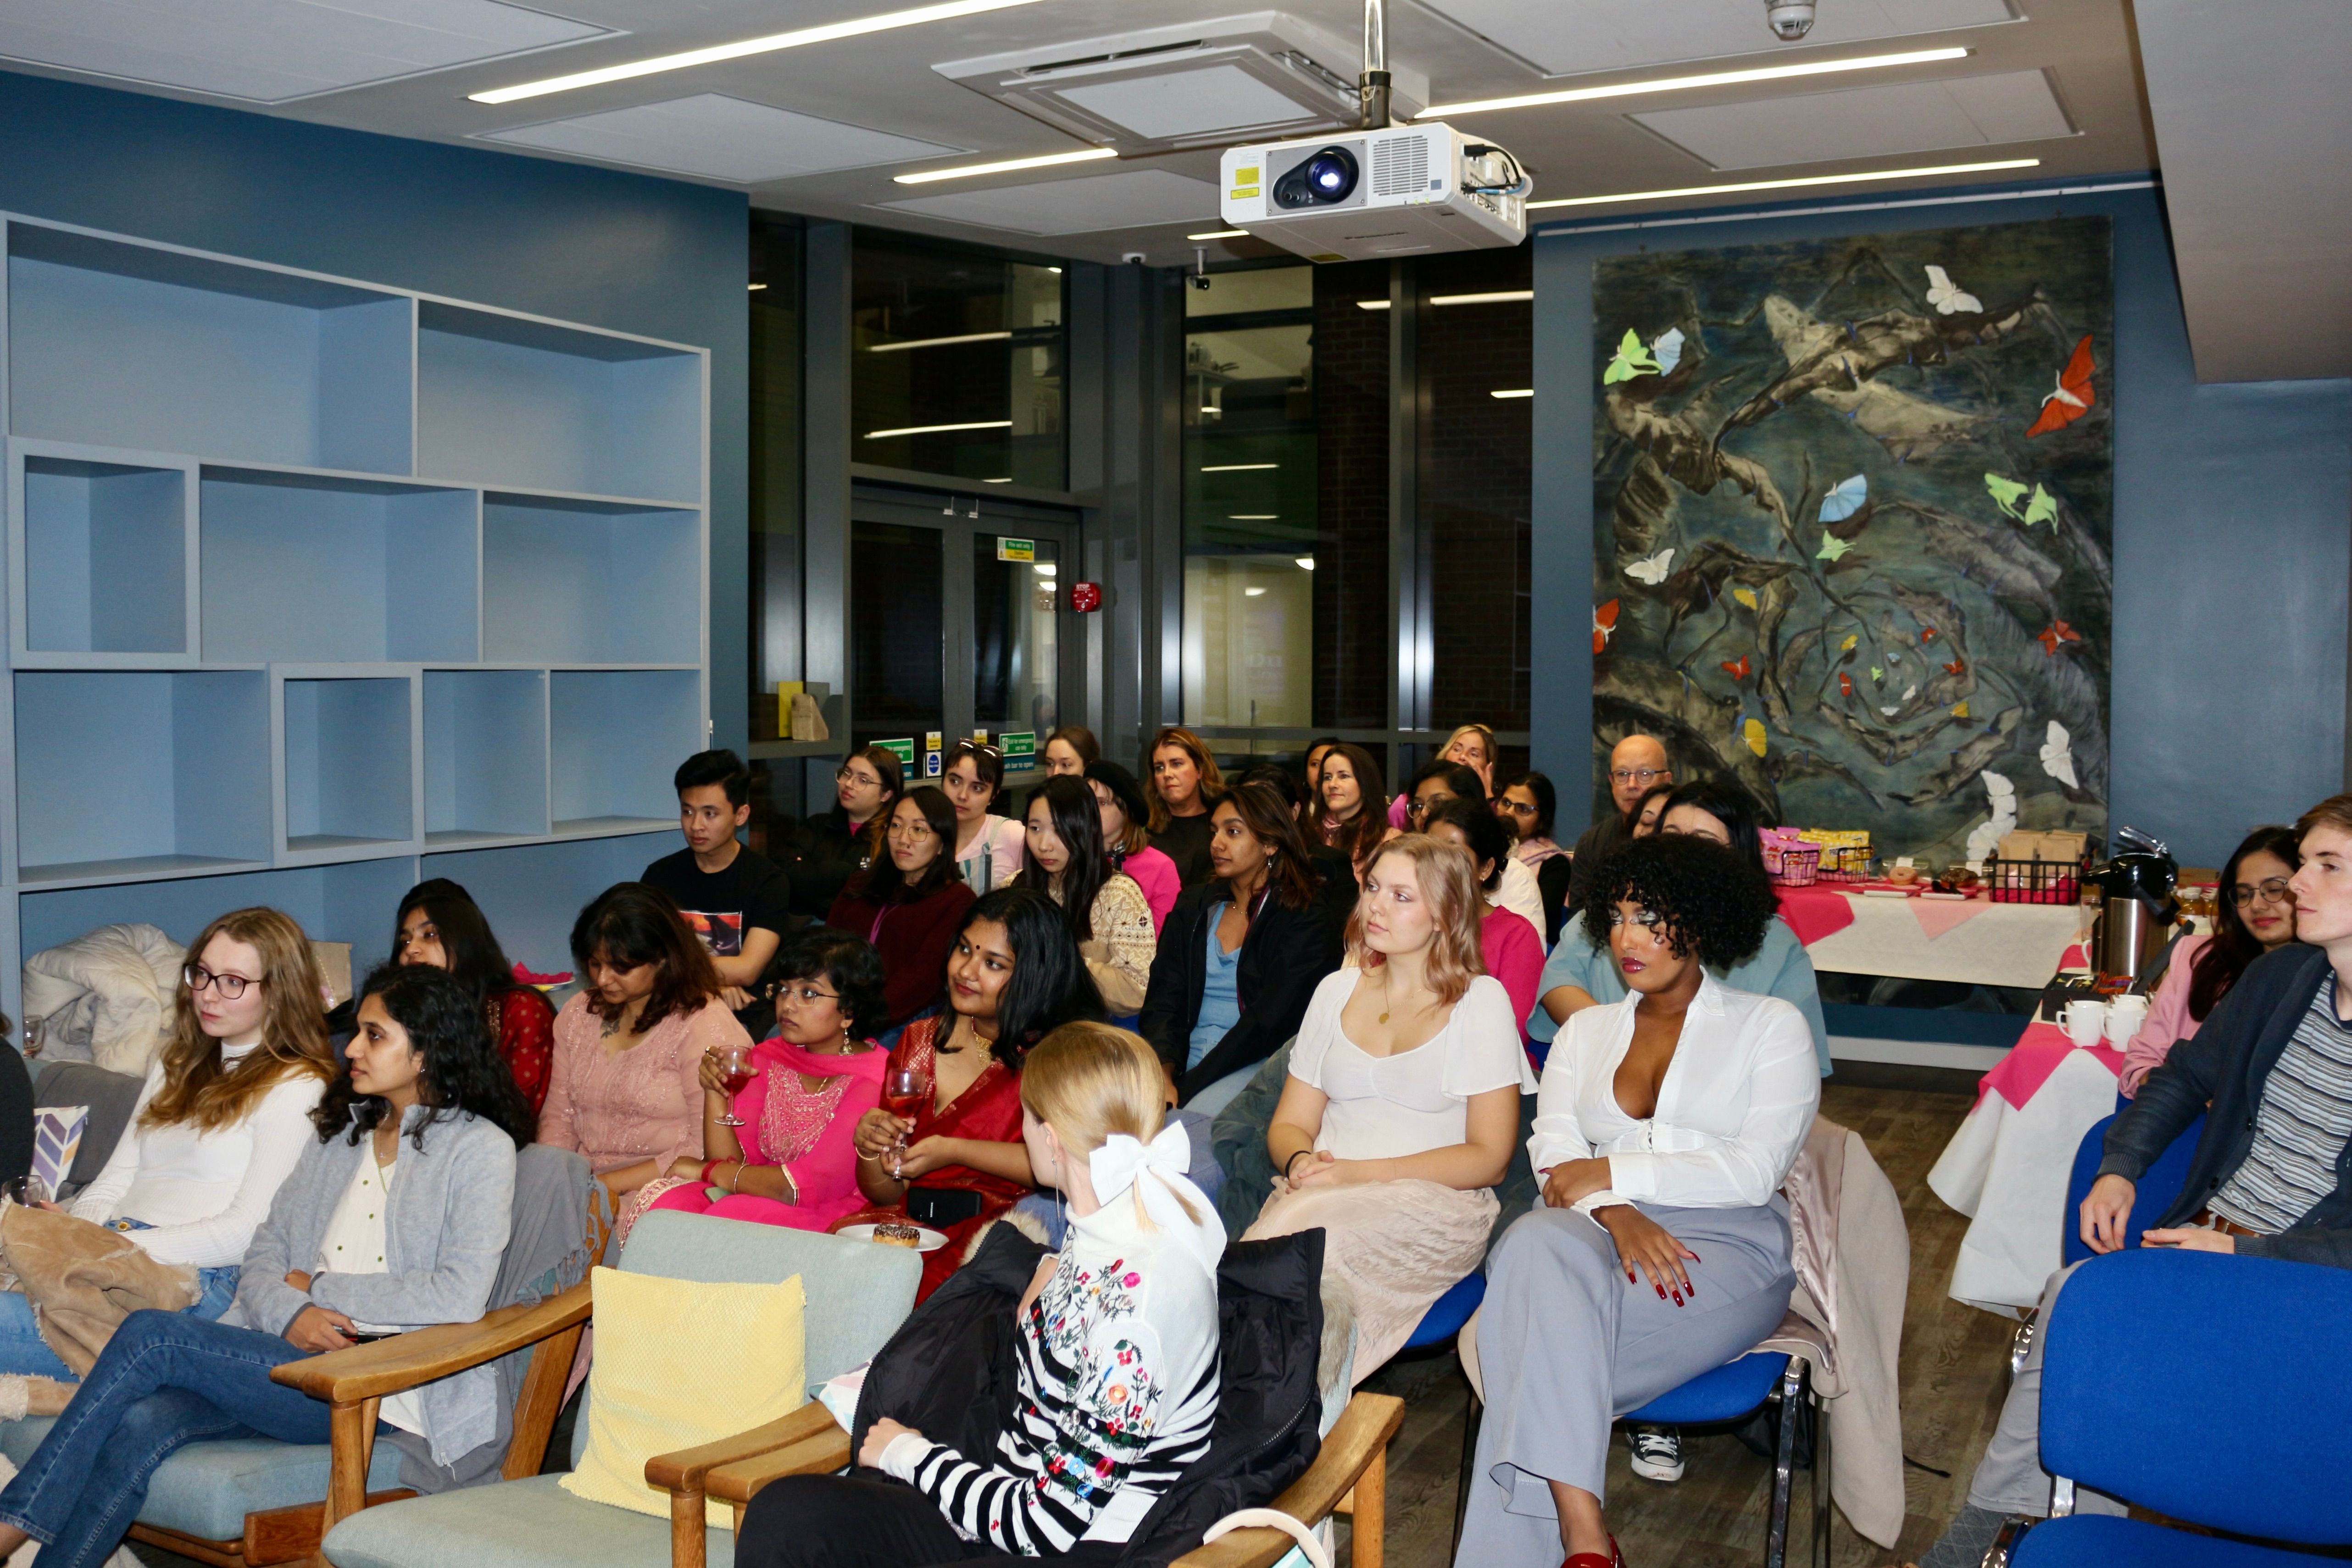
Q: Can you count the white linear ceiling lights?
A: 5